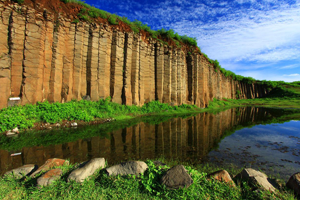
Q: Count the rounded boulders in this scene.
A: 9